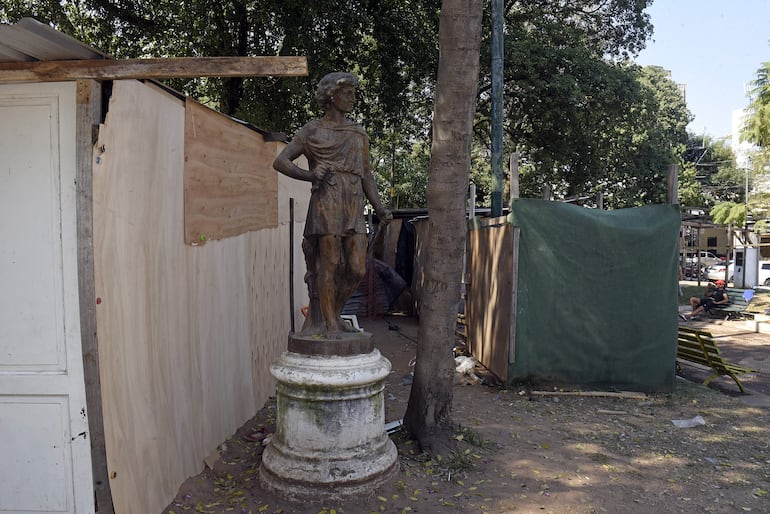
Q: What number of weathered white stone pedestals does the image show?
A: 1